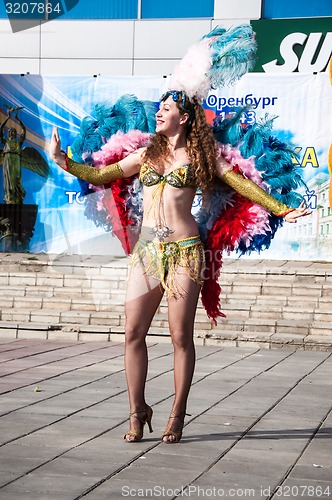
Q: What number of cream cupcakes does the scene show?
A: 0